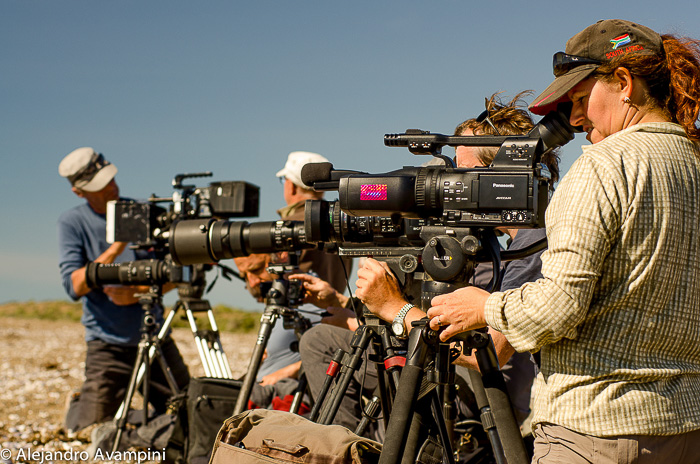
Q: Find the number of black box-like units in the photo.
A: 2